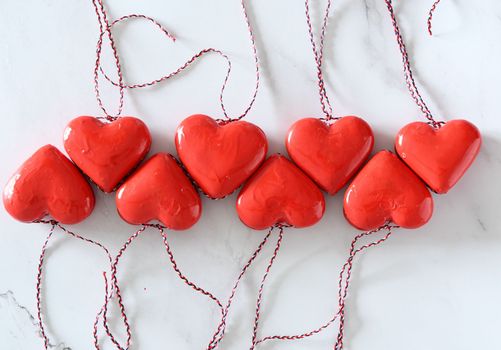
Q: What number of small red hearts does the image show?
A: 8